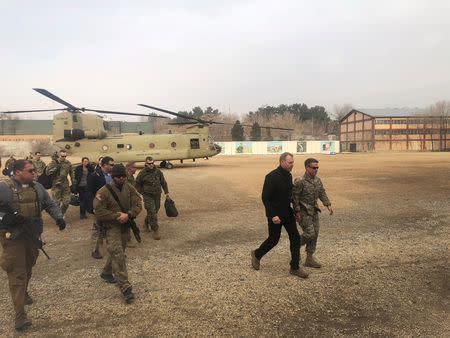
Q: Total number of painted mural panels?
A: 5